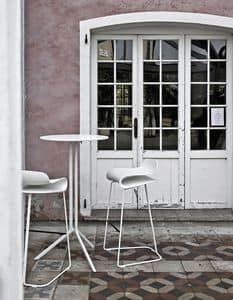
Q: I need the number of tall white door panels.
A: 3